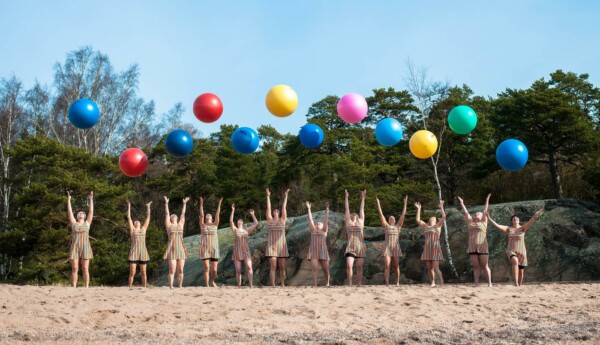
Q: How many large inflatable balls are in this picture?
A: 12